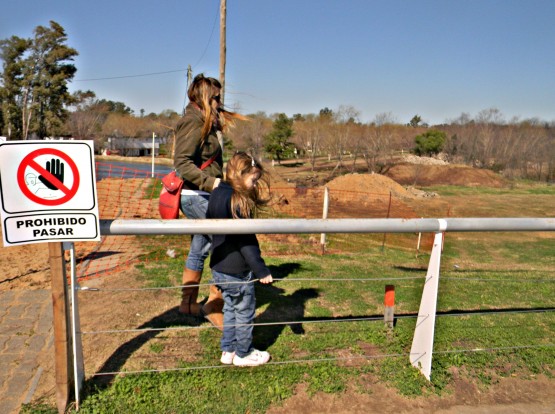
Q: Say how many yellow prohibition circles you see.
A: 0